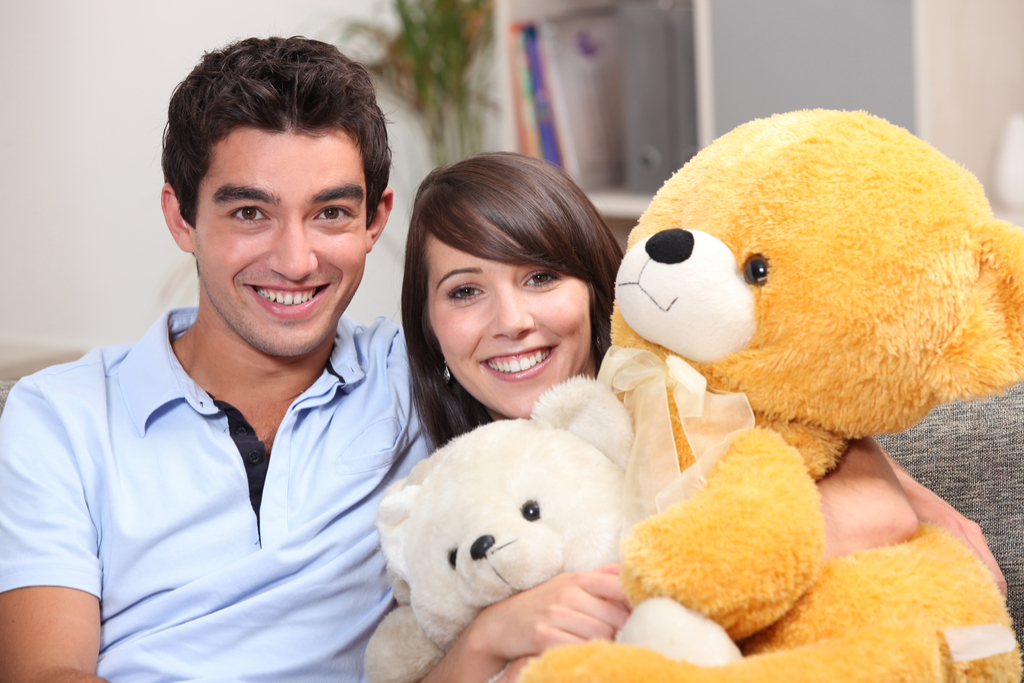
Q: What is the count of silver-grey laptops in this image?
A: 0